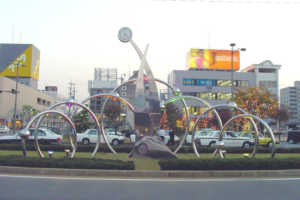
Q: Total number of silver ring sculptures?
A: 7